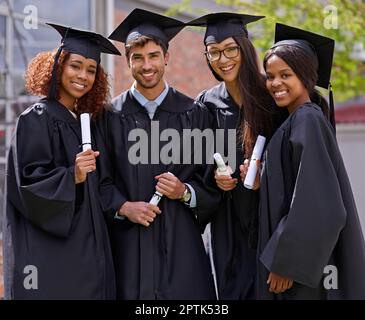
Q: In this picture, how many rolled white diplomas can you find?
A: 4